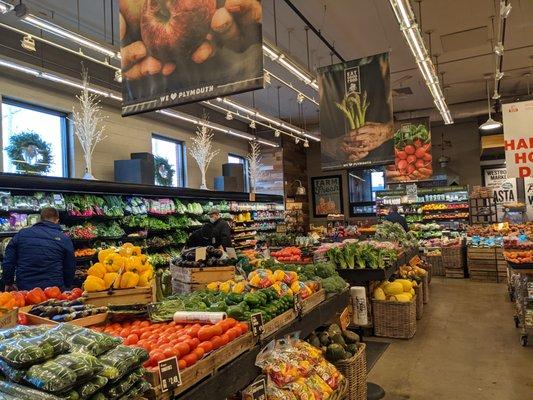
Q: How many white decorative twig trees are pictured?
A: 3